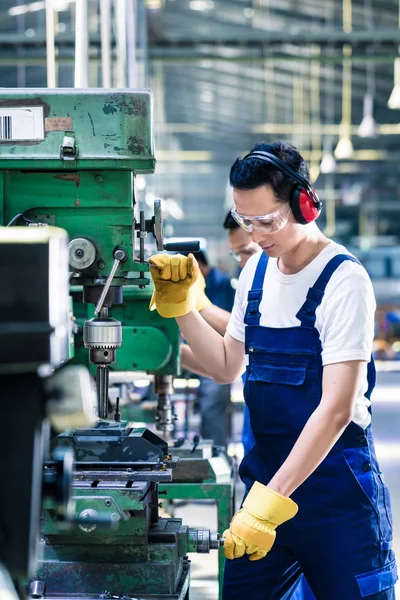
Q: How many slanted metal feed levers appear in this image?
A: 1